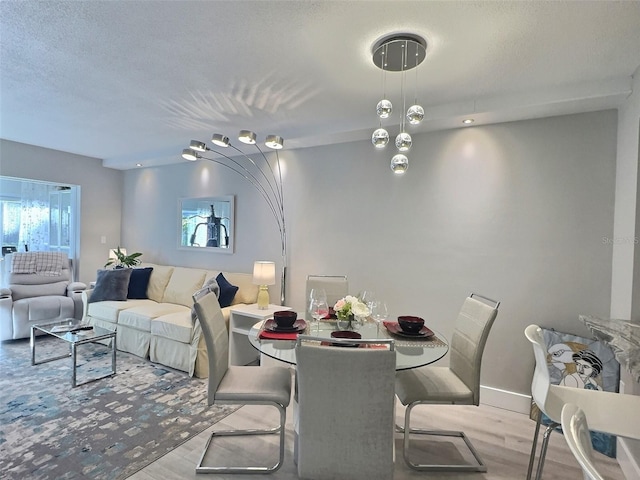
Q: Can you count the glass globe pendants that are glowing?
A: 5